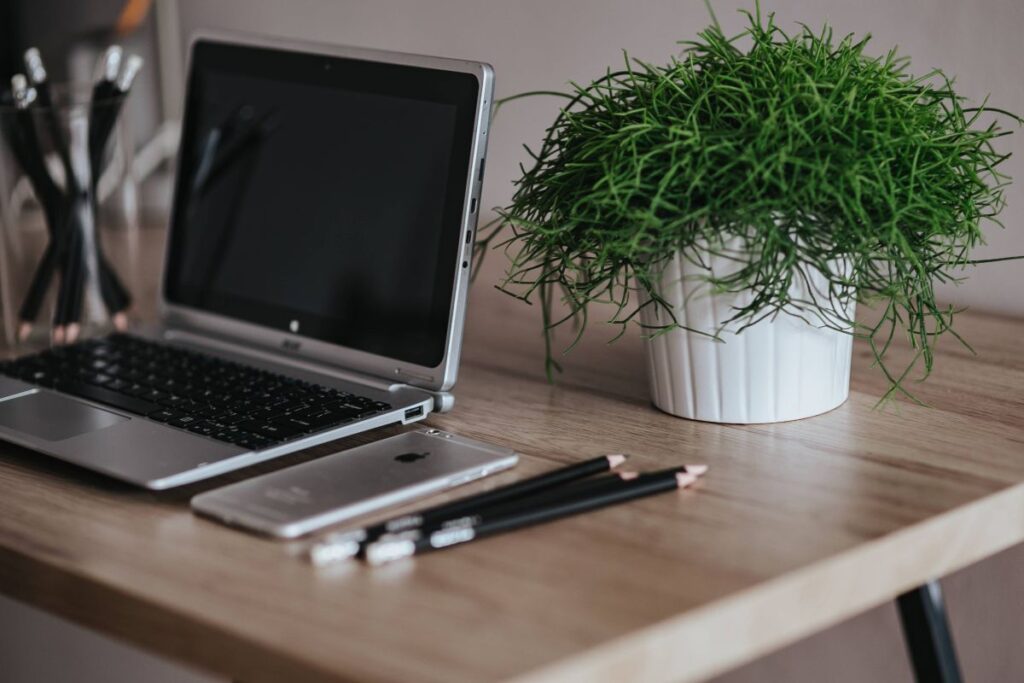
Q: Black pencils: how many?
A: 9